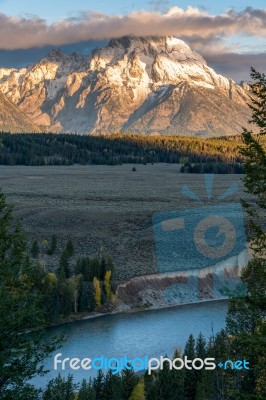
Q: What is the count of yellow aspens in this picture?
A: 2